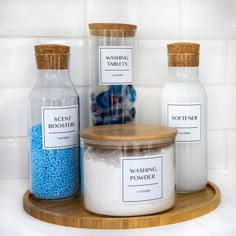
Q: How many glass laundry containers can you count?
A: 4